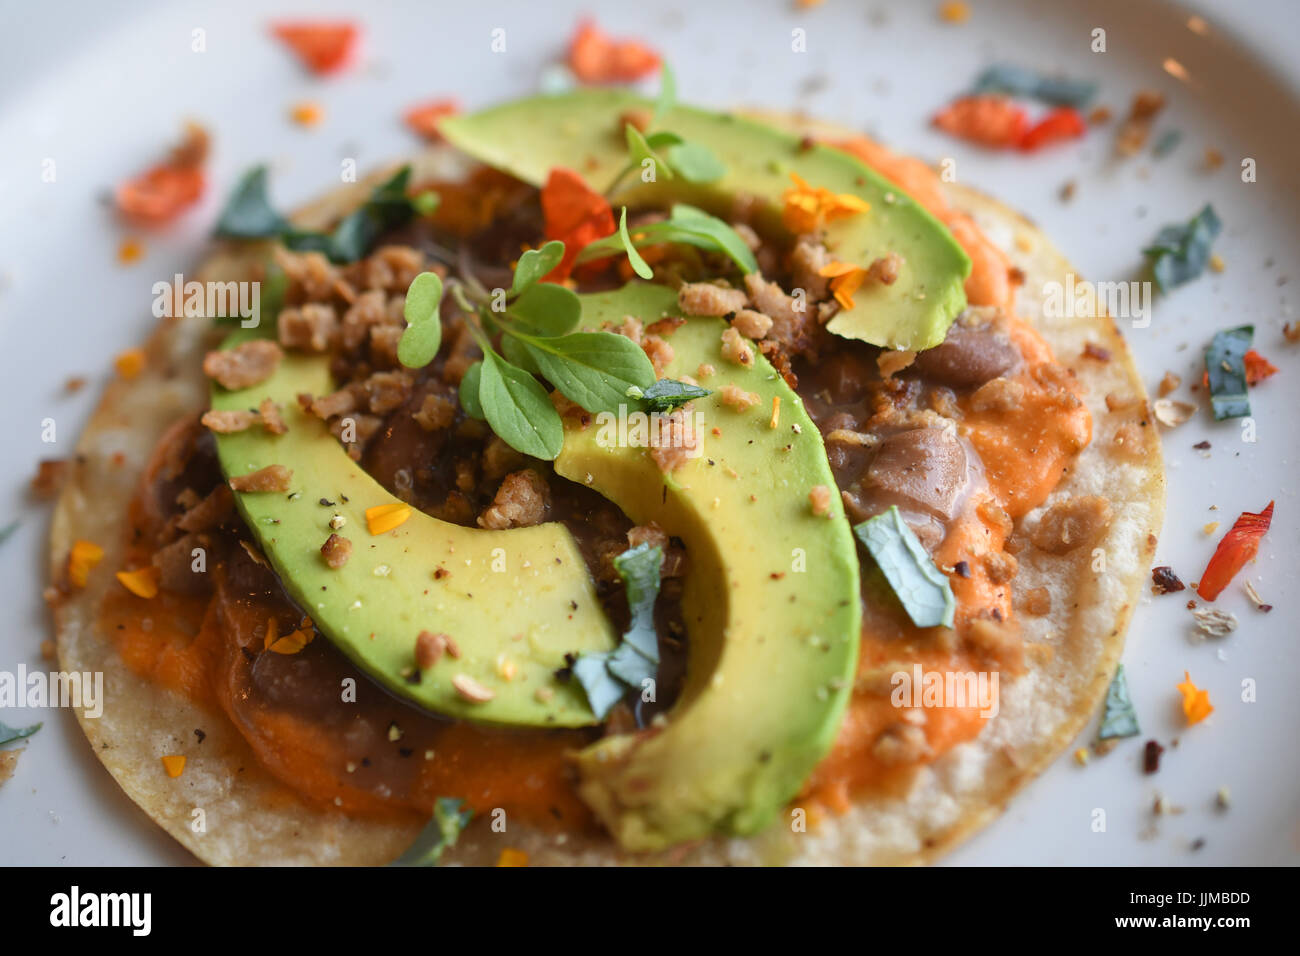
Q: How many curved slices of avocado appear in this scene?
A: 3